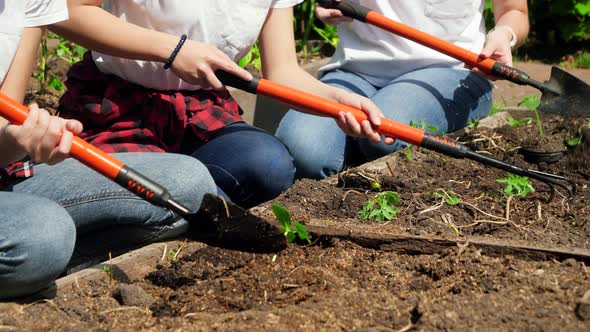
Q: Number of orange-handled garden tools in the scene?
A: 3